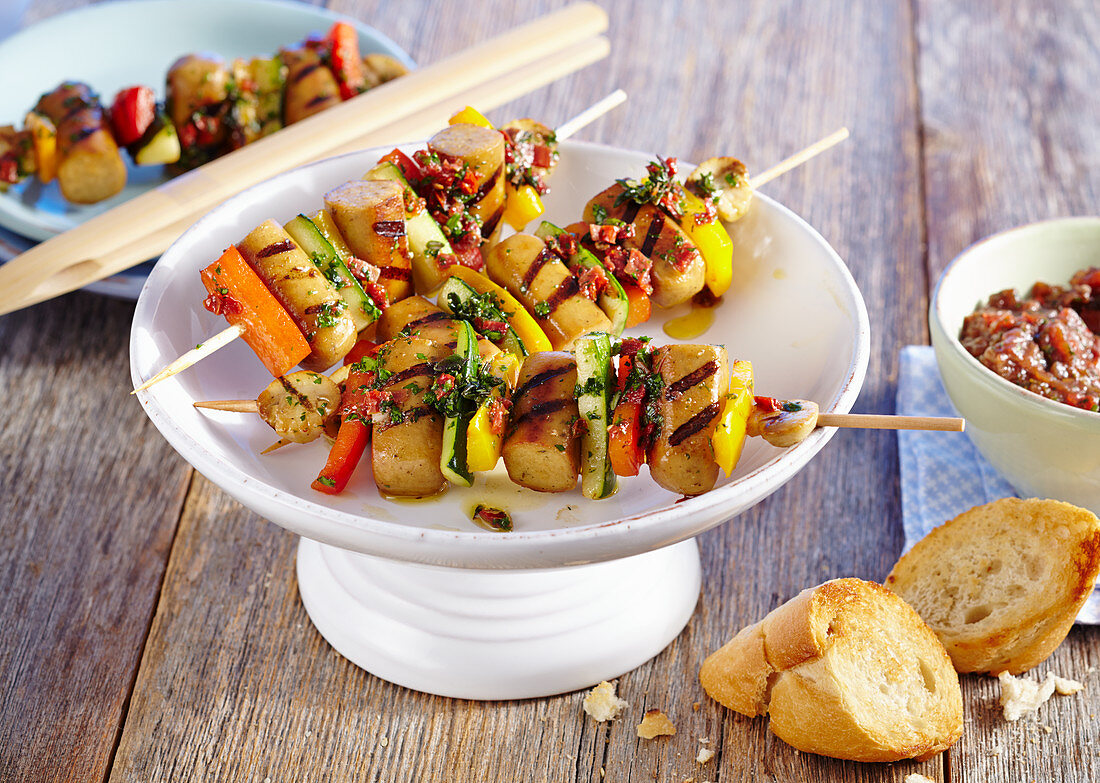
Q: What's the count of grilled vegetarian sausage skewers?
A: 4